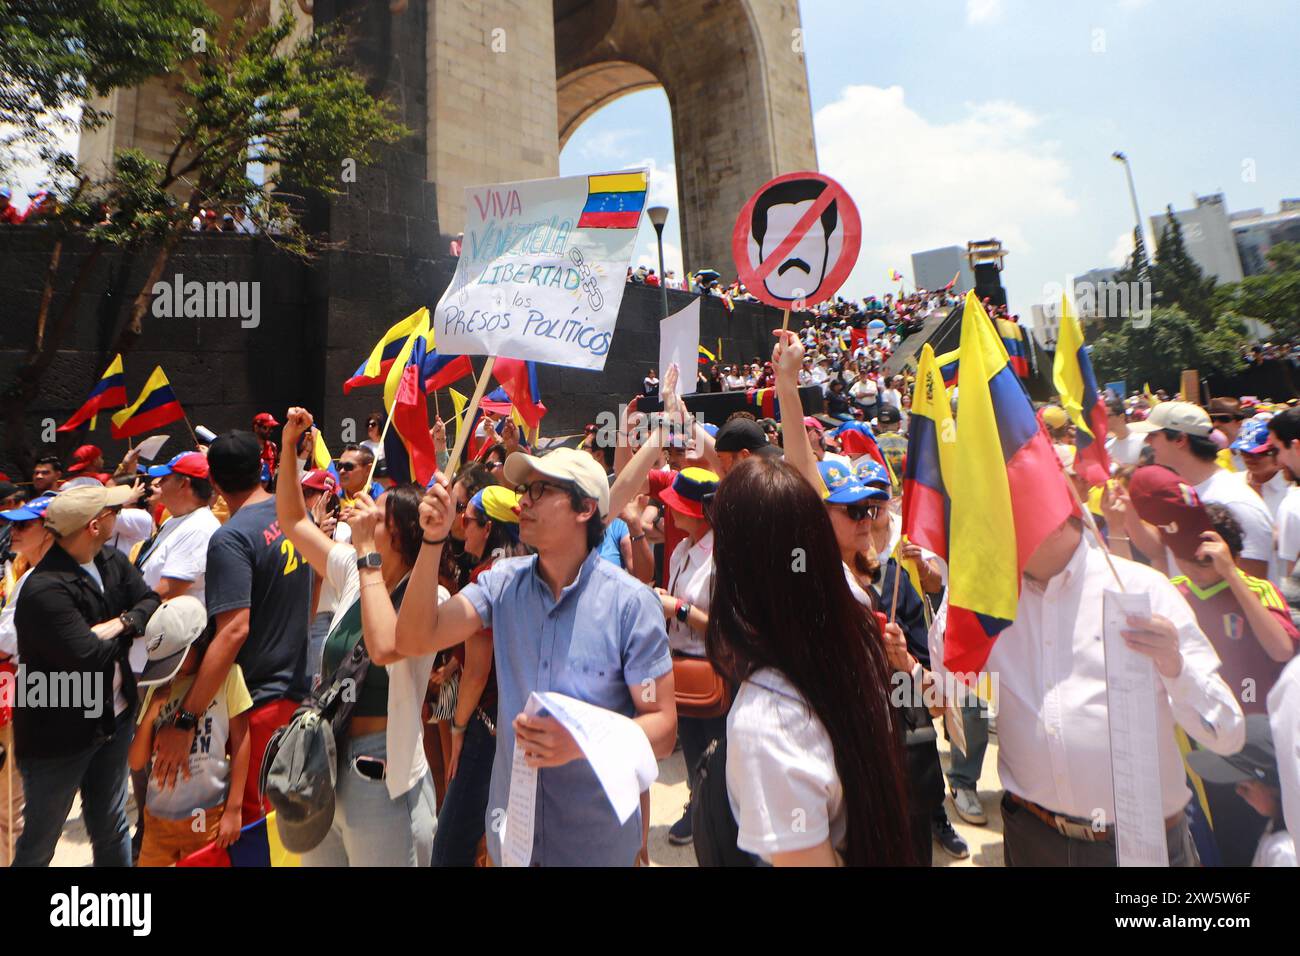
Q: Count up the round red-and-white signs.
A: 1